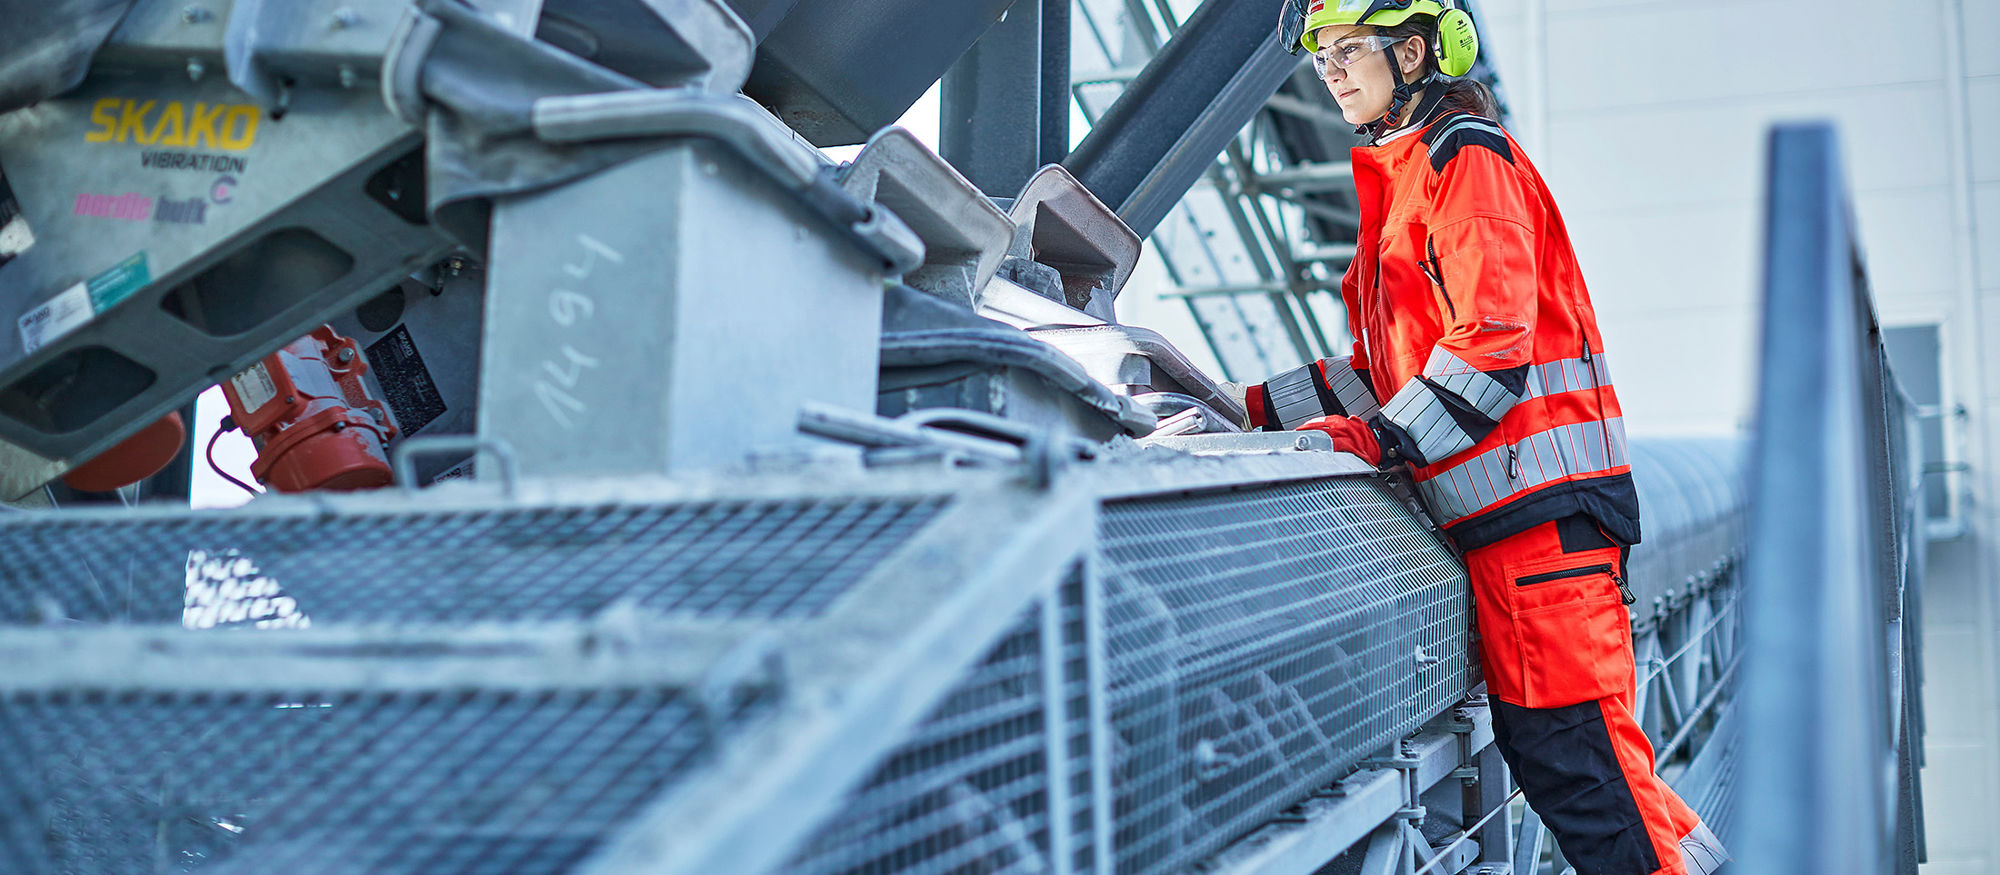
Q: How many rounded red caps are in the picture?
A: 2